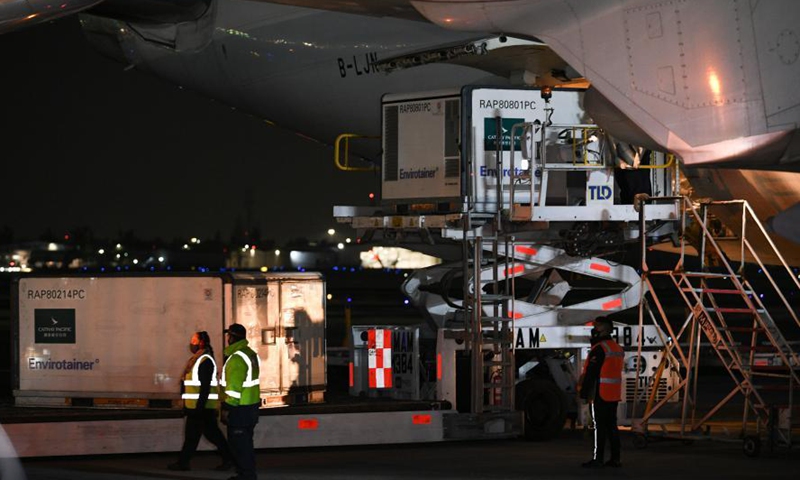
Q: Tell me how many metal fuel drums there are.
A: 0